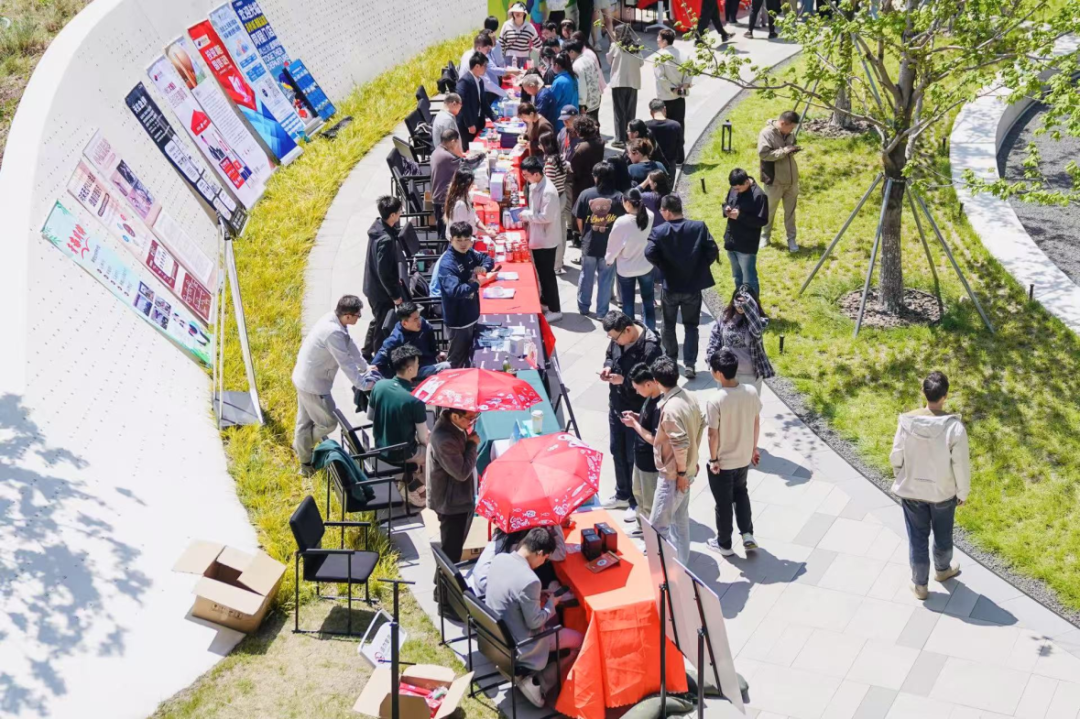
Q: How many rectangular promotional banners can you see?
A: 10